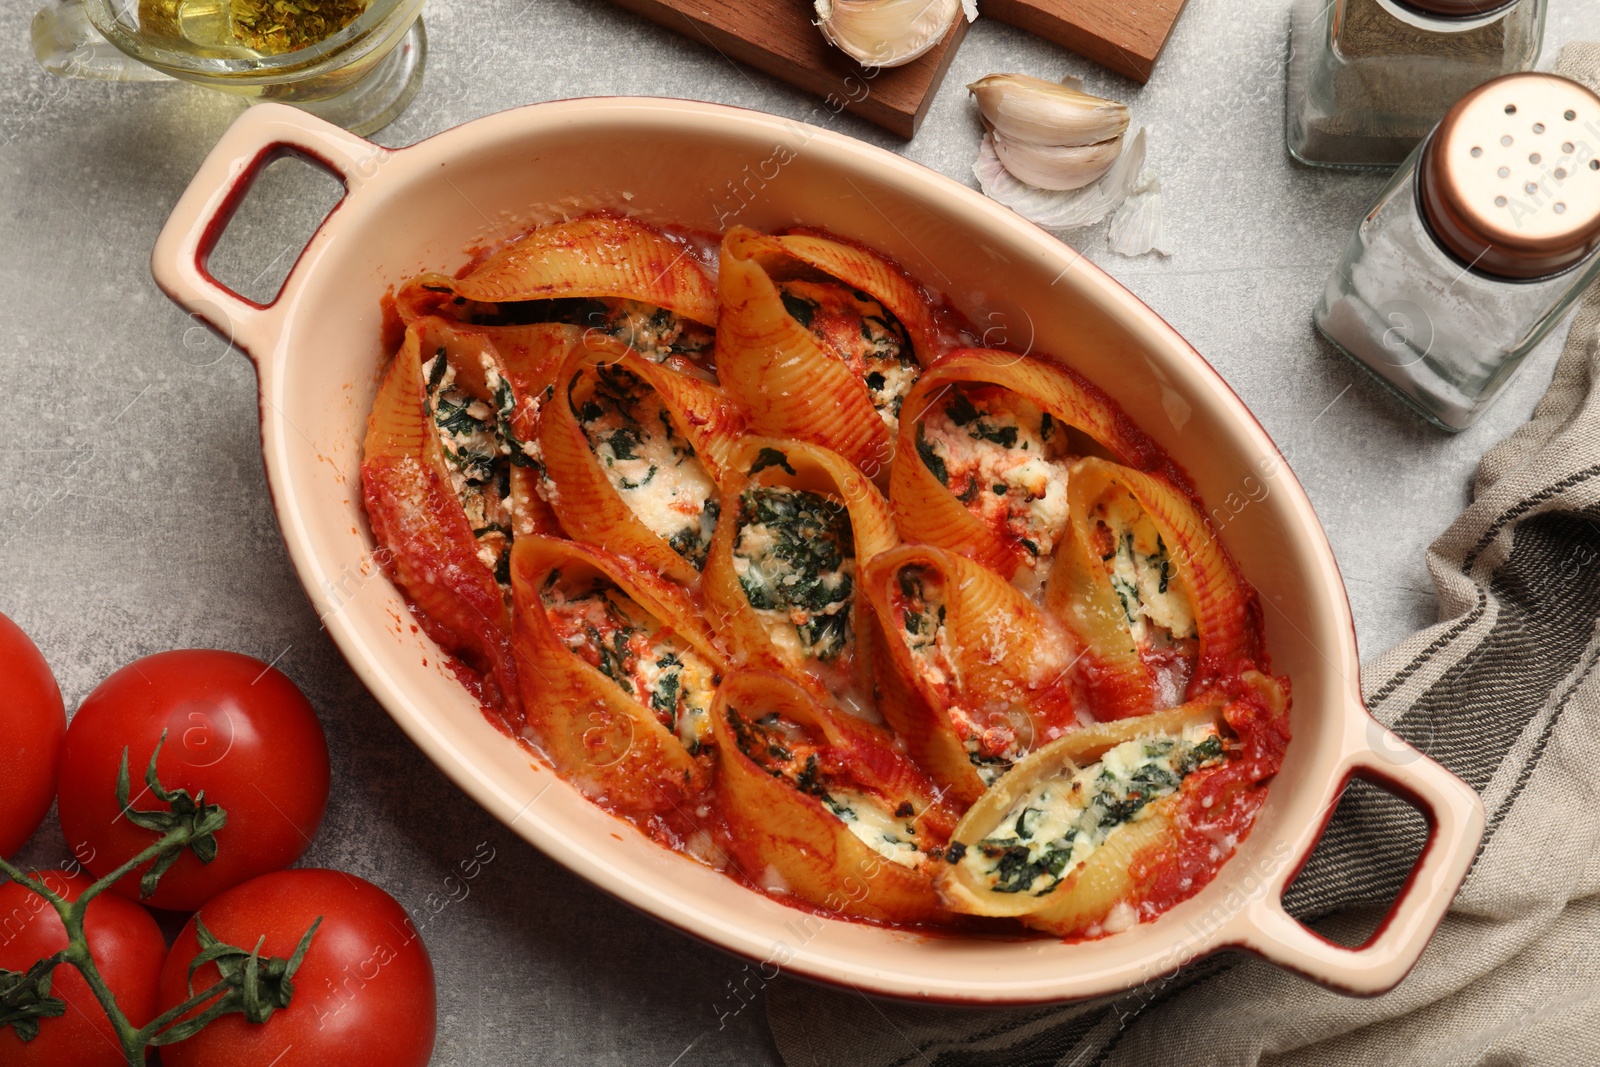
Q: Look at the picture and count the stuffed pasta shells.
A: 11